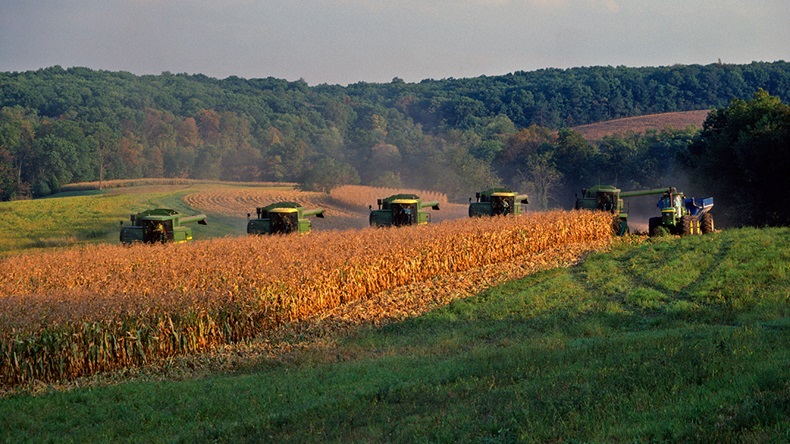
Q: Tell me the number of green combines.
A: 5